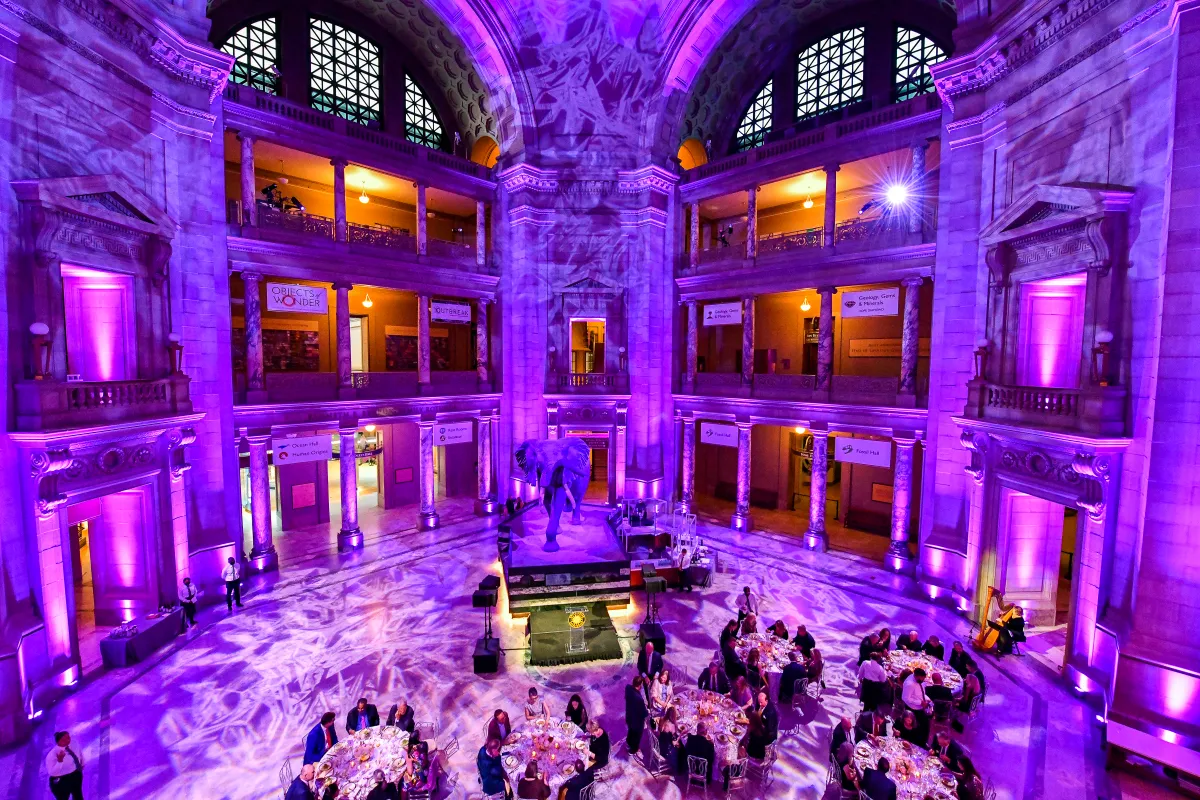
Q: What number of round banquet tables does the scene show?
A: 6